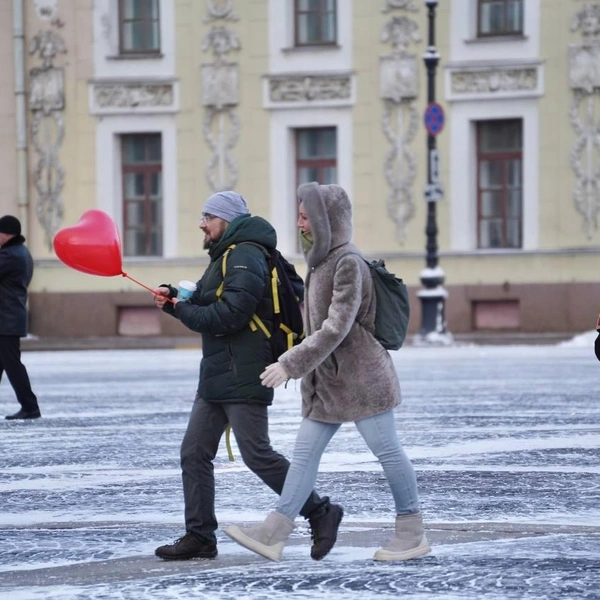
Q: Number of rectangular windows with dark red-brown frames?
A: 6